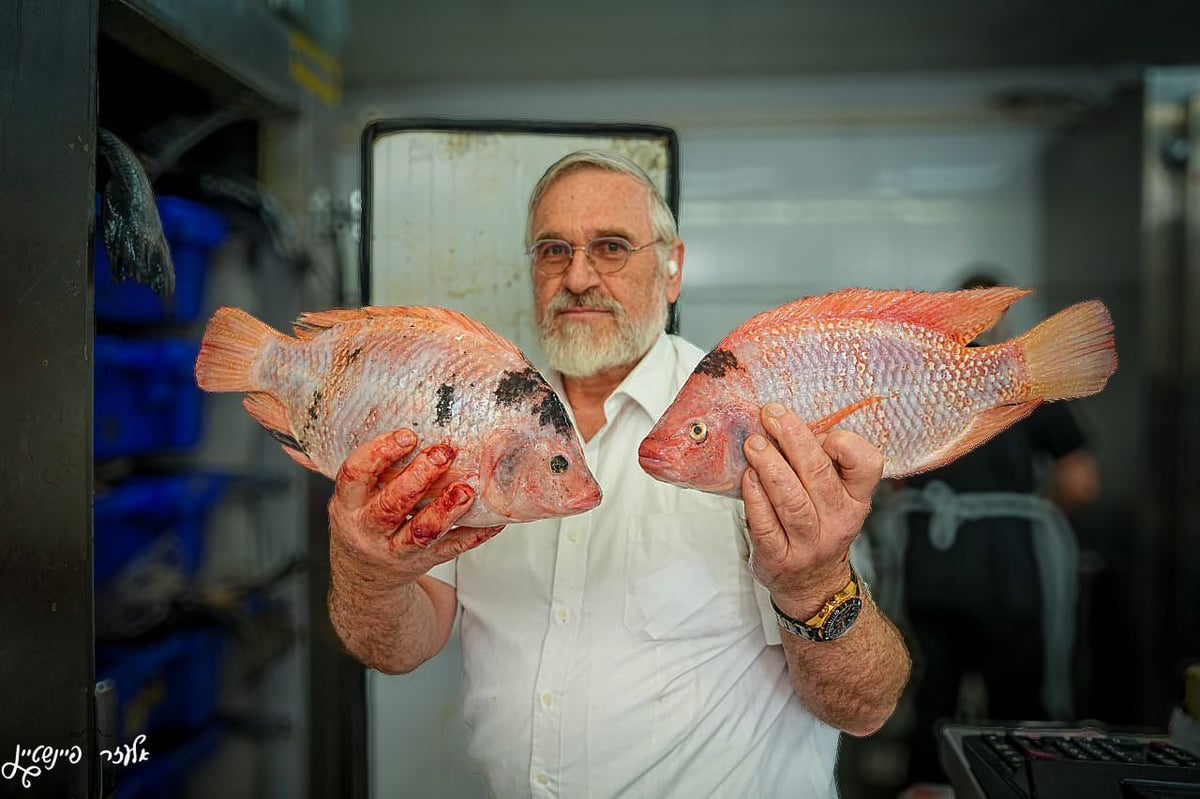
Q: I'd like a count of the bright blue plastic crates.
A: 5